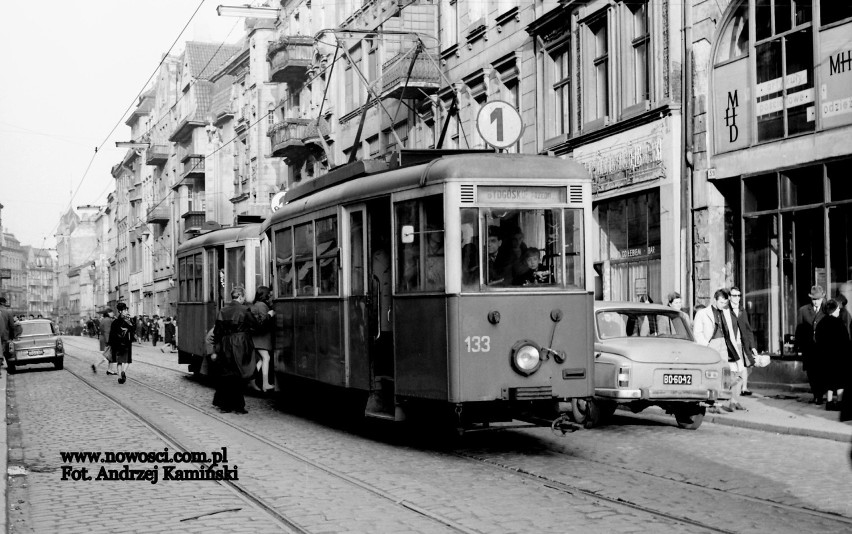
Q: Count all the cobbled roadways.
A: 1